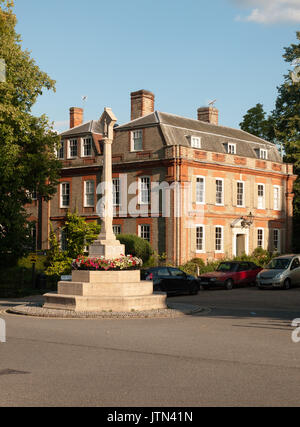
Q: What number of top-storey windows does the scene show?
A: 7